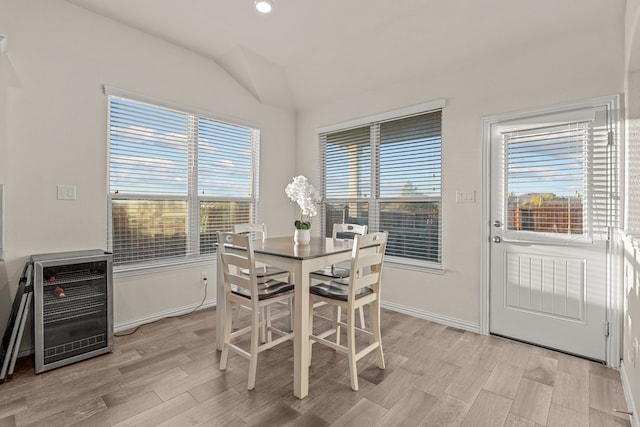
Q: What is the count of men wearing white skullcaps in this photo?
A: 0